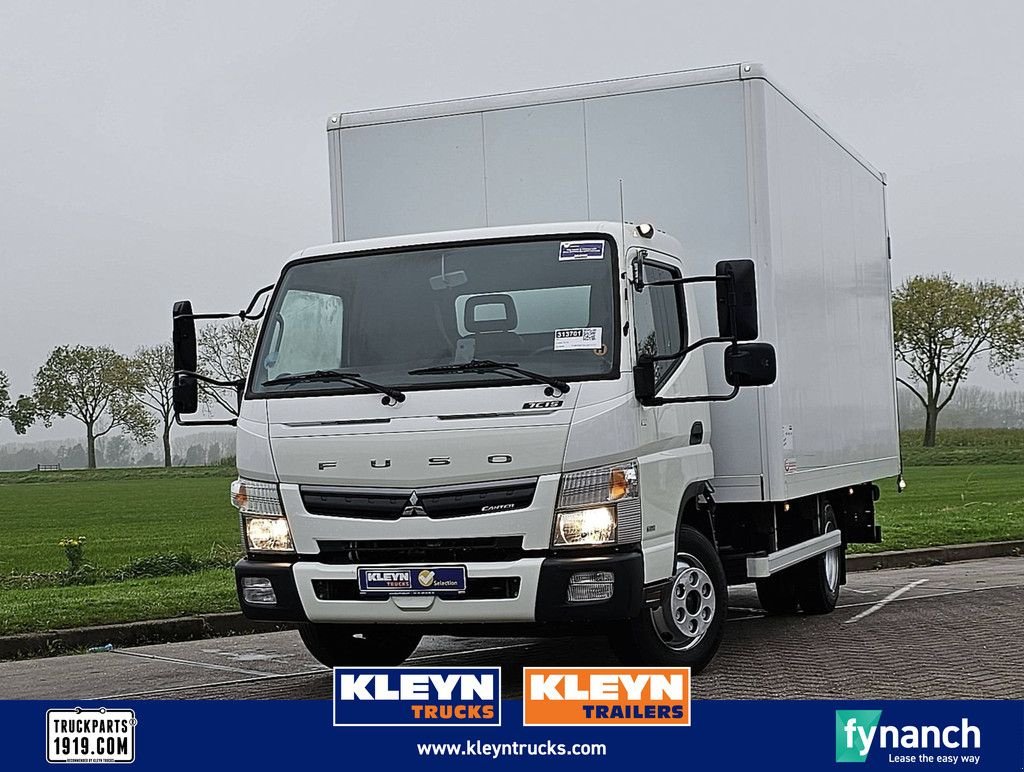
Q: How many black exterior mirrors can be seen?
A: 4